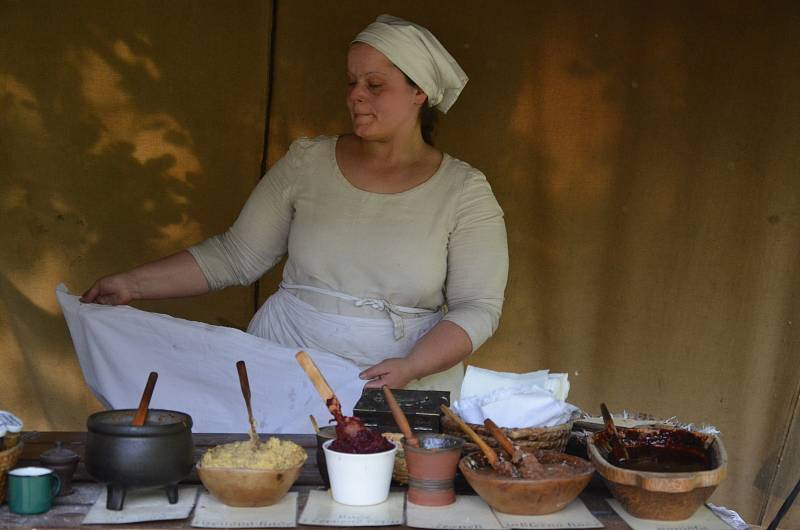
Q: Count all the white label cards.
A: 6